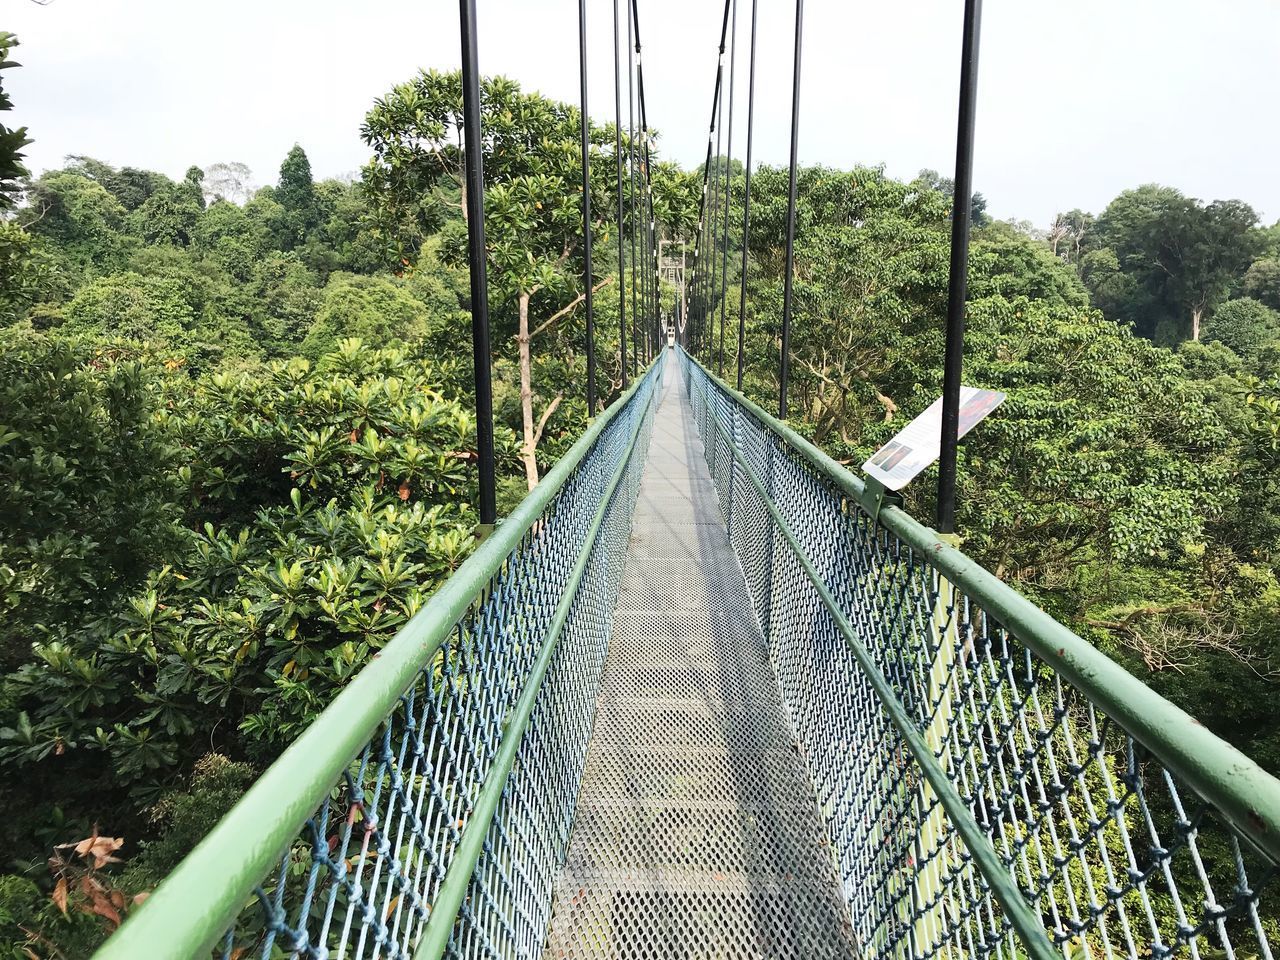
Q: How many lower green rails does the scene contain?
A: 2